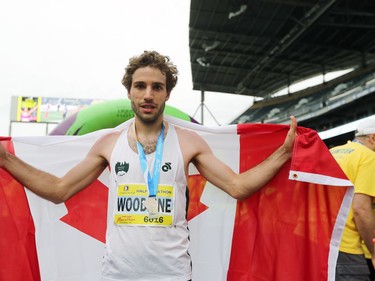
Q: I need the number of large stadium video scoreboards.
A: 1